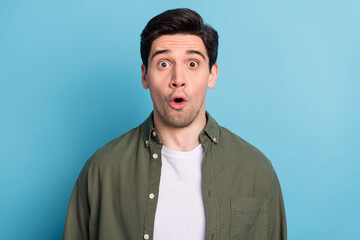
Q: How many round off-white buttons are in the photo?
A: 6